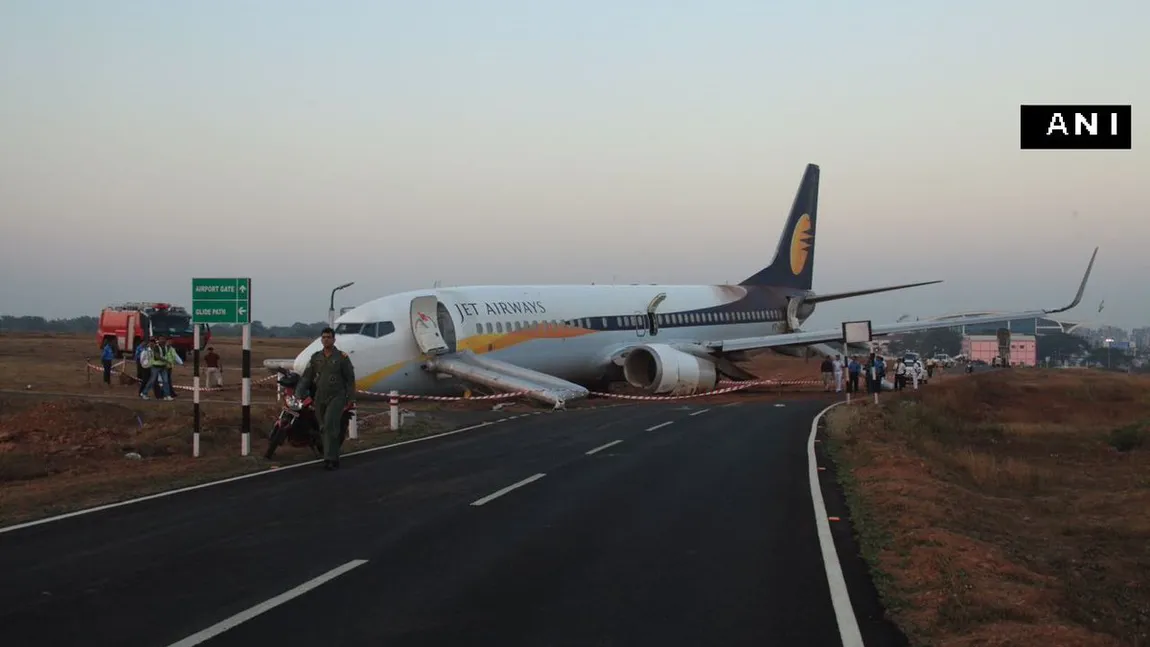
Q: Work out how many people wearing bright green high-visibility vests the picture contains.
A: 2